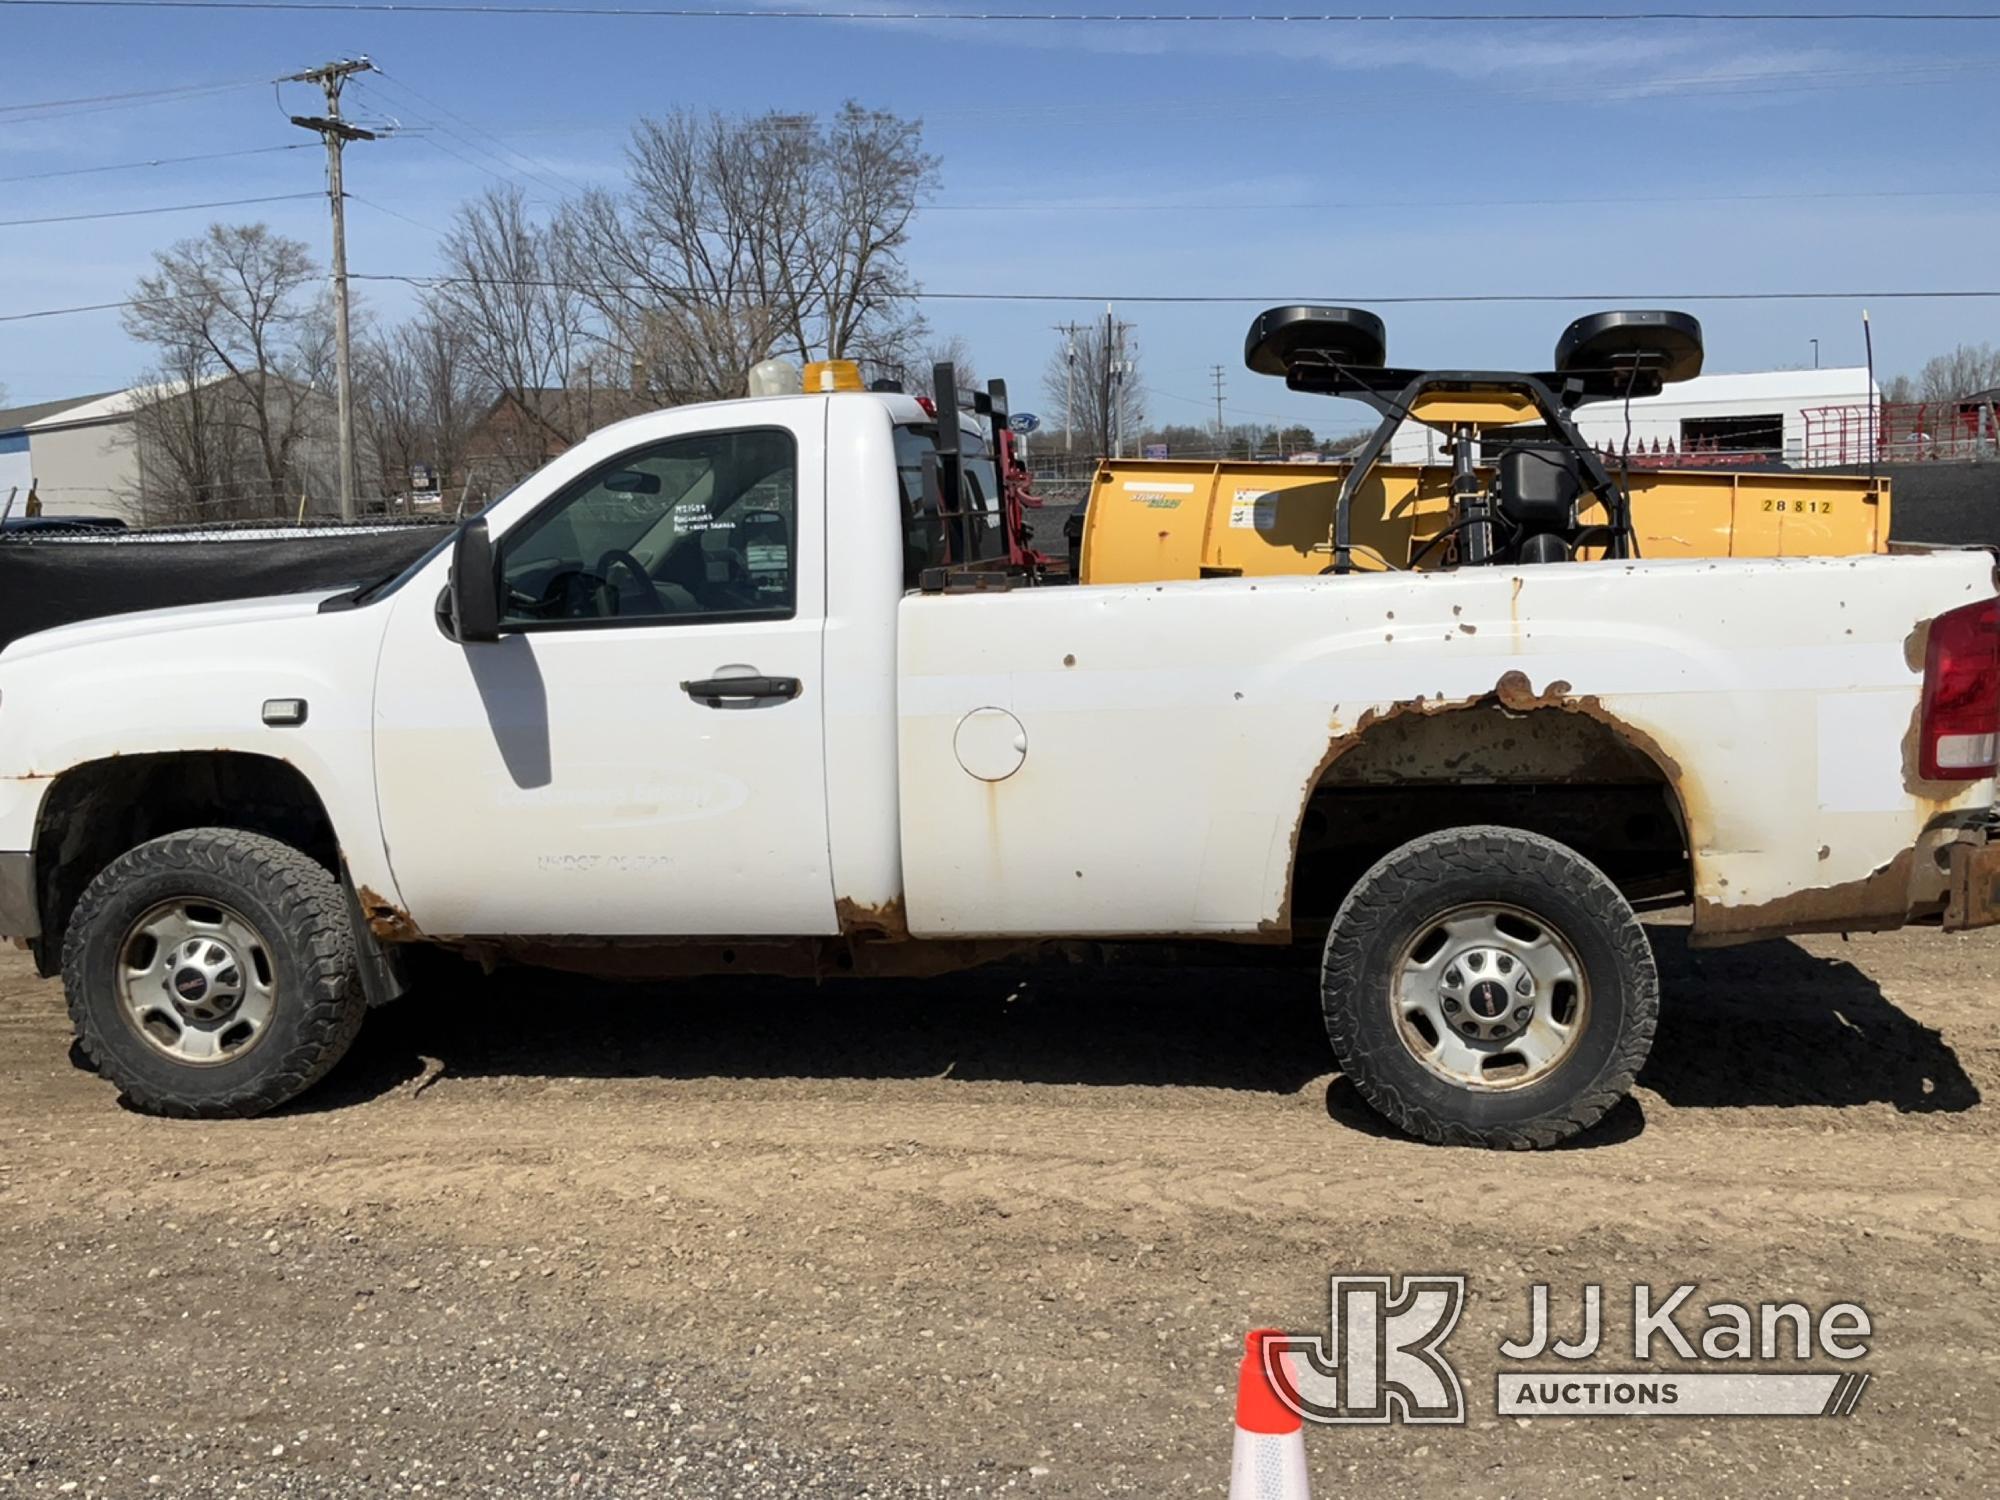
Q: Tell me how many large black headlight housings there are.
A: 2